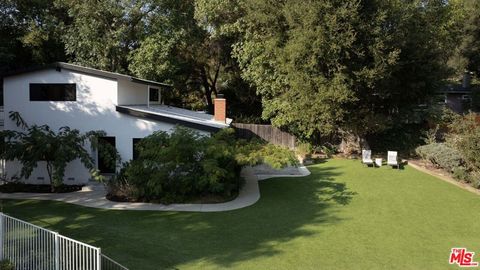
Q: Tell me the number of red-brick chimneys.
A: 1